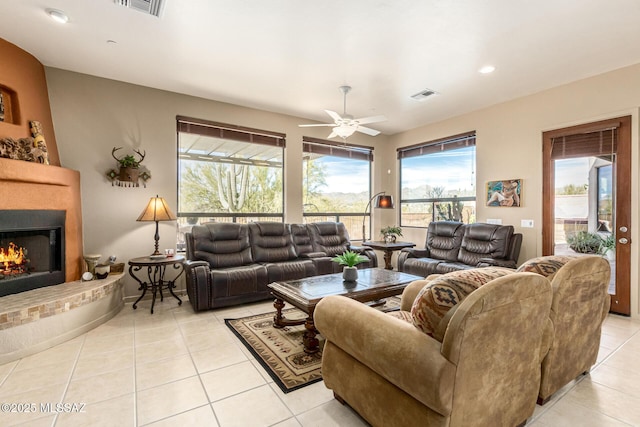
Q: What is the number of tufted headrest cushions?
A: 5